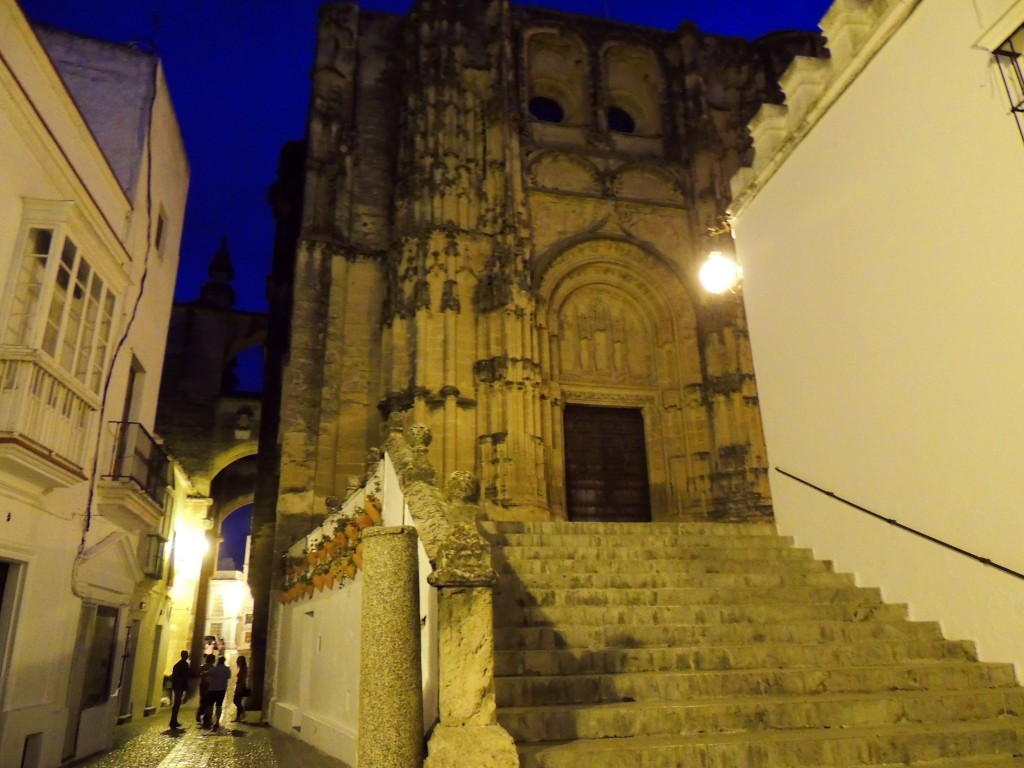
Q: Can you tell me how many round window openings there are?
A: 2